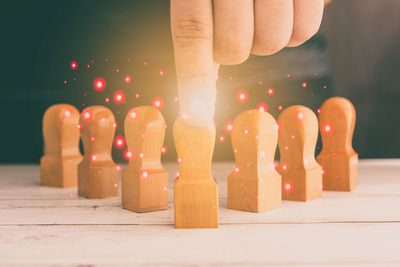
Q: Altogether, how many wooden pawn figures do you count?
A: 7